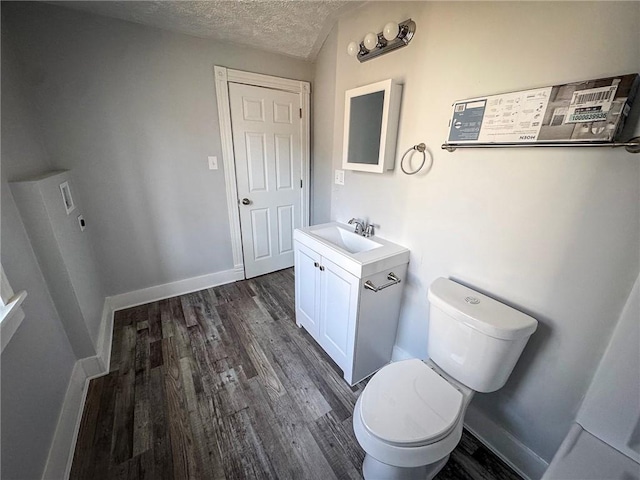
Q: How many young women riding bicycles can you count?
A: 0